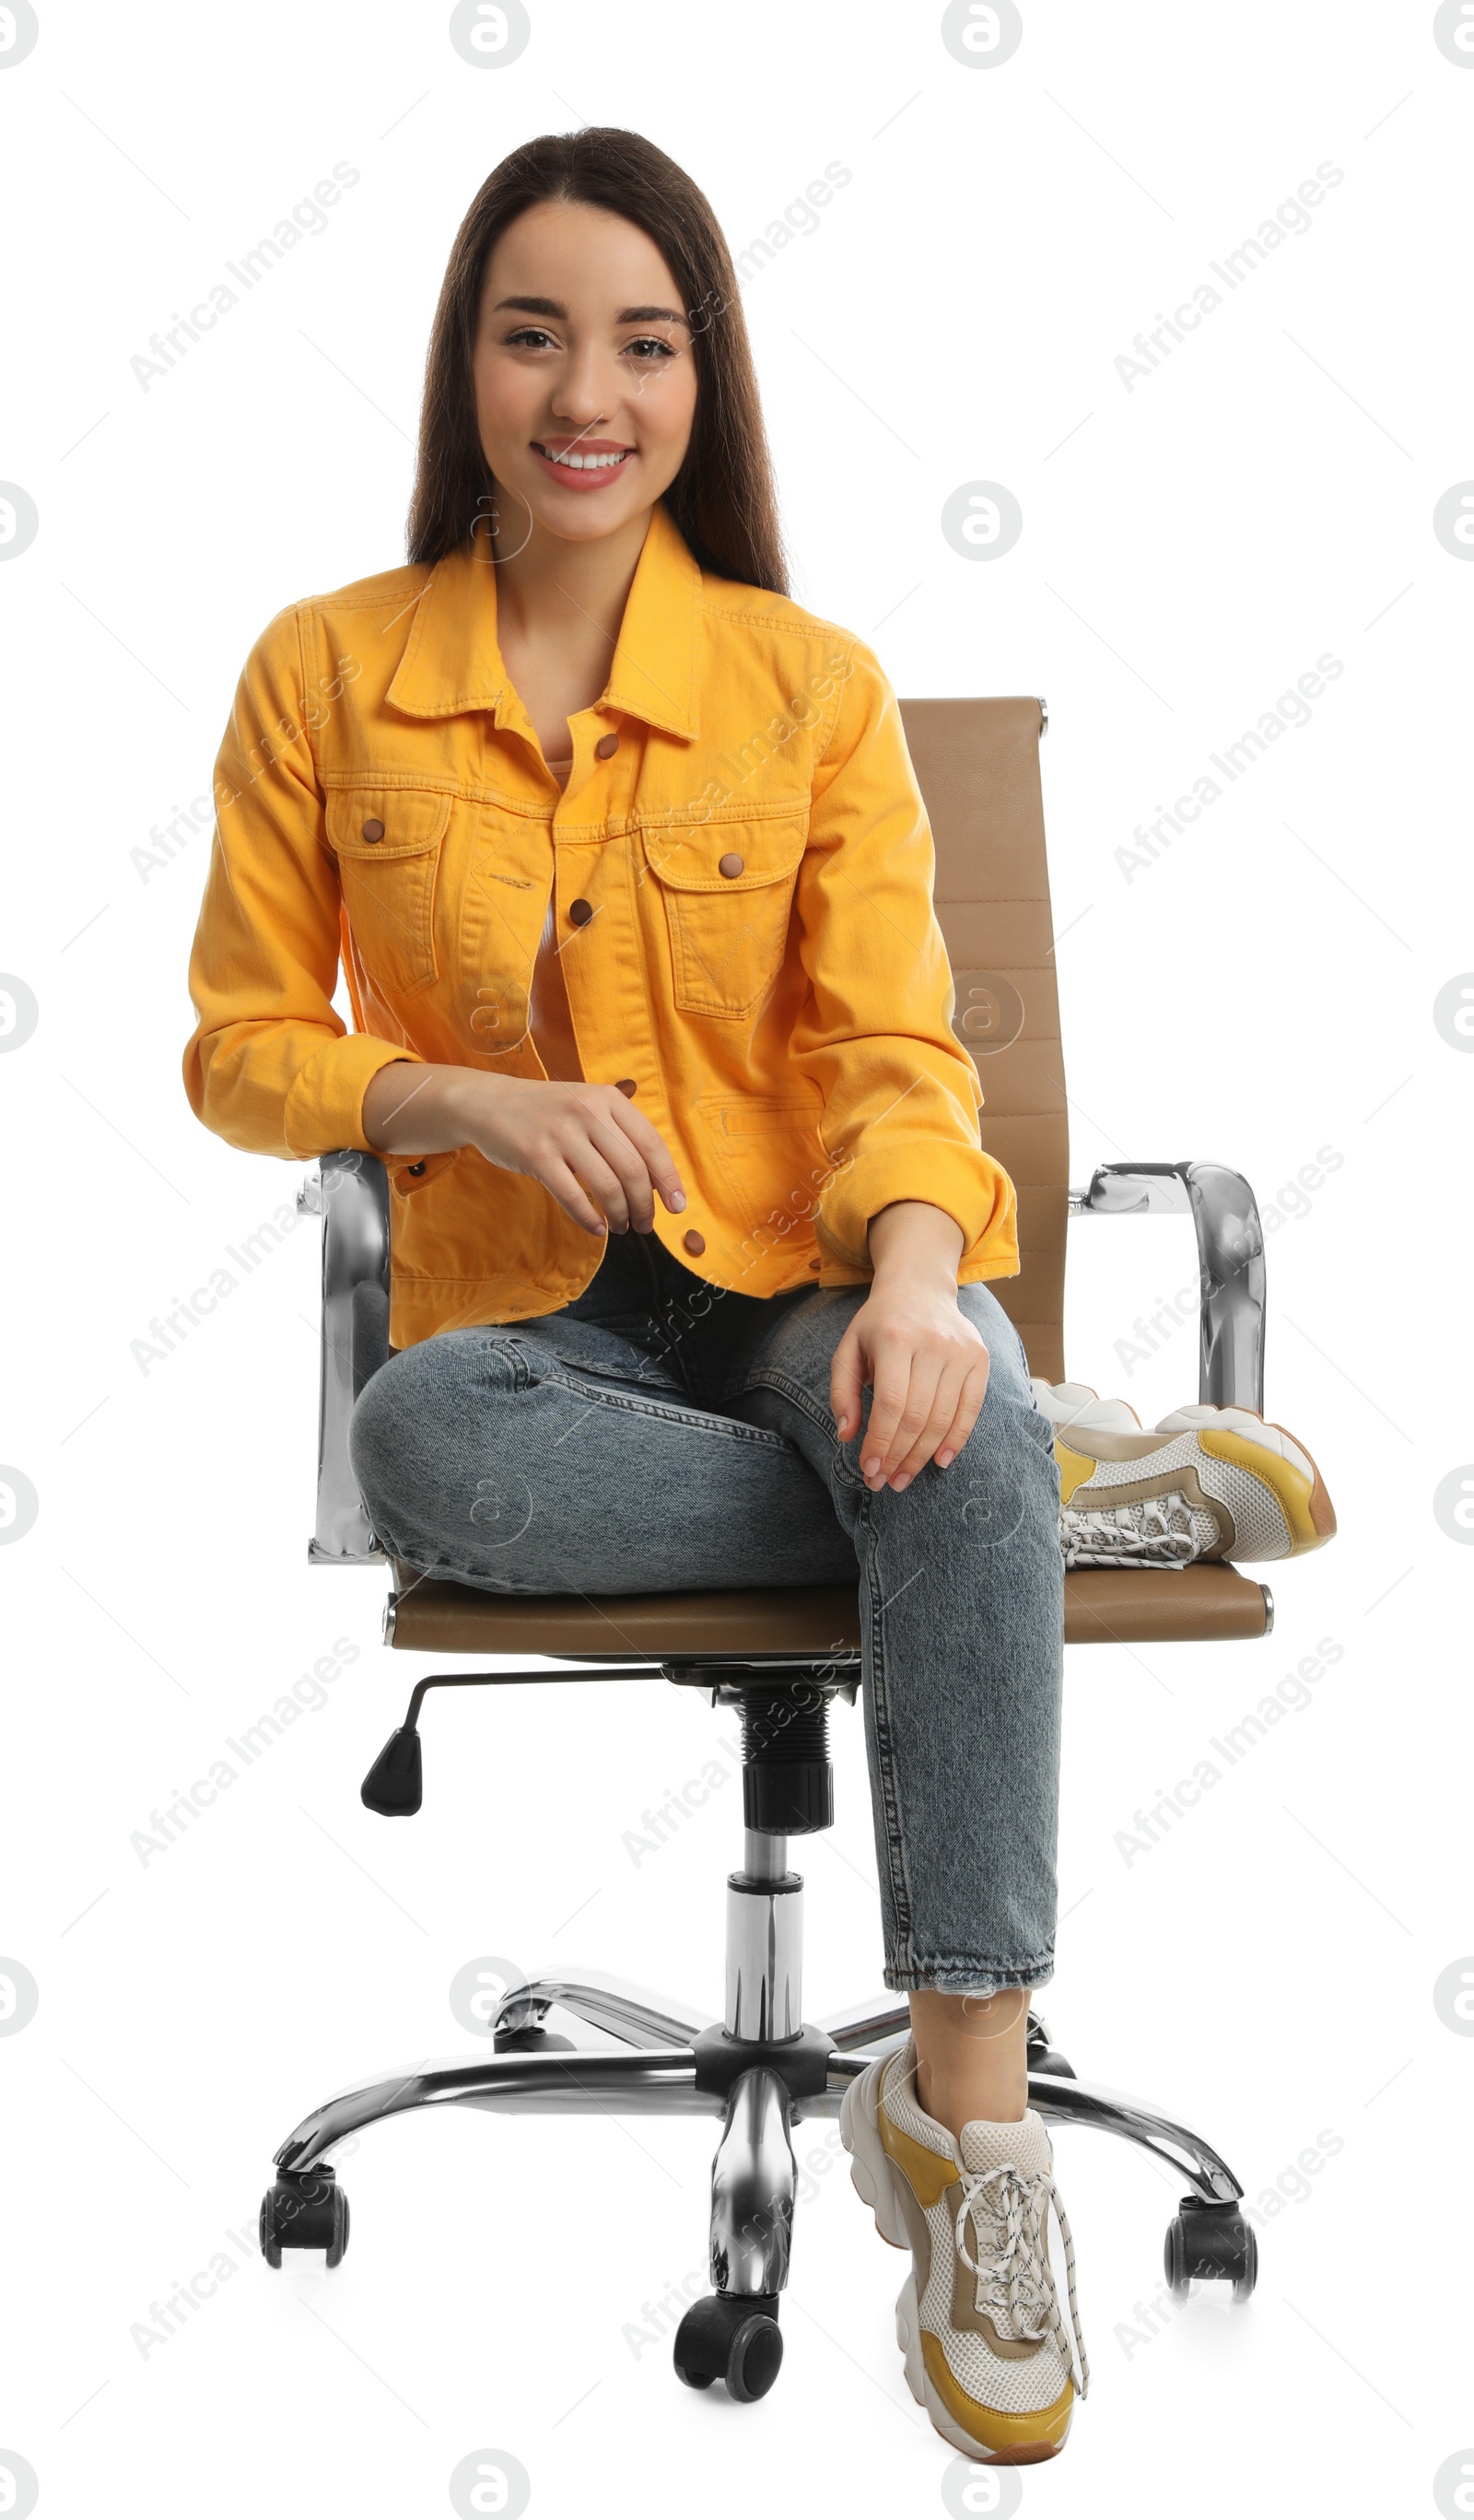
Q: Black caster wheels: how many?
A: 5